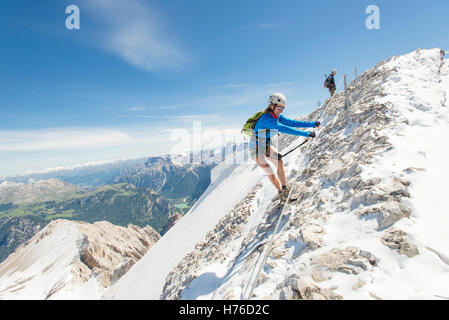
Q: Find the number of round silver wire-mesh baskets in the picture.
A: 0